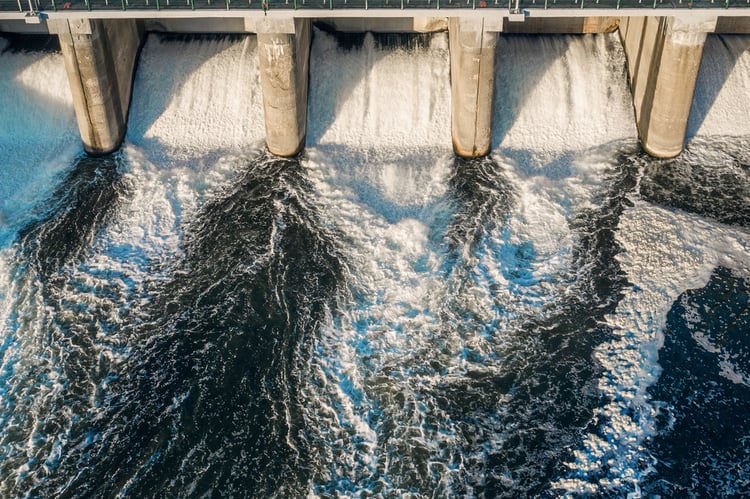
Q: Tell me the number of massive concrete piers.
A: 4